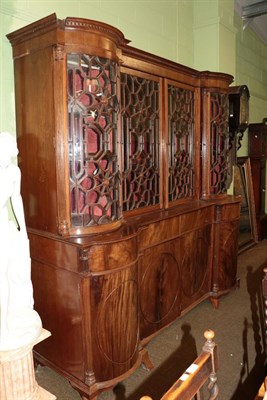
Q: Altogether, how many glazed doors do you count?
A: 4